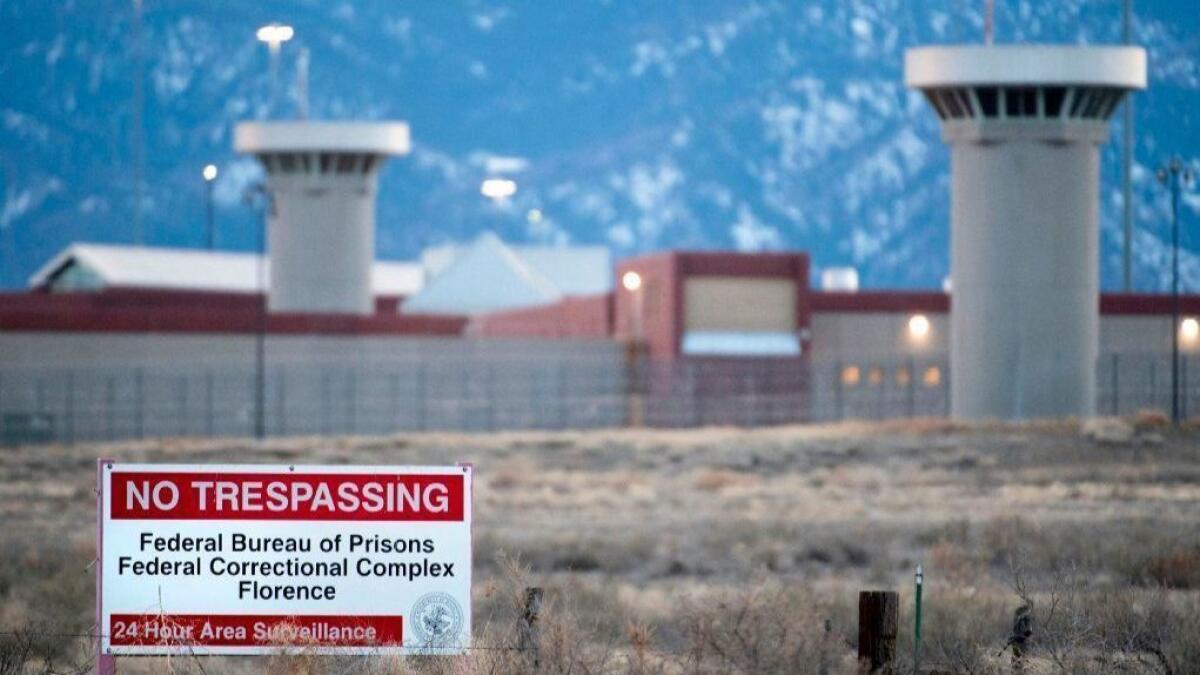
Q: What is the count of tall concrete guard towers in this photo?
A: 2